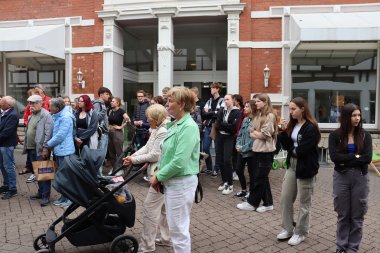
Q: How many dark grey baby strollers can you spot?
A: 1